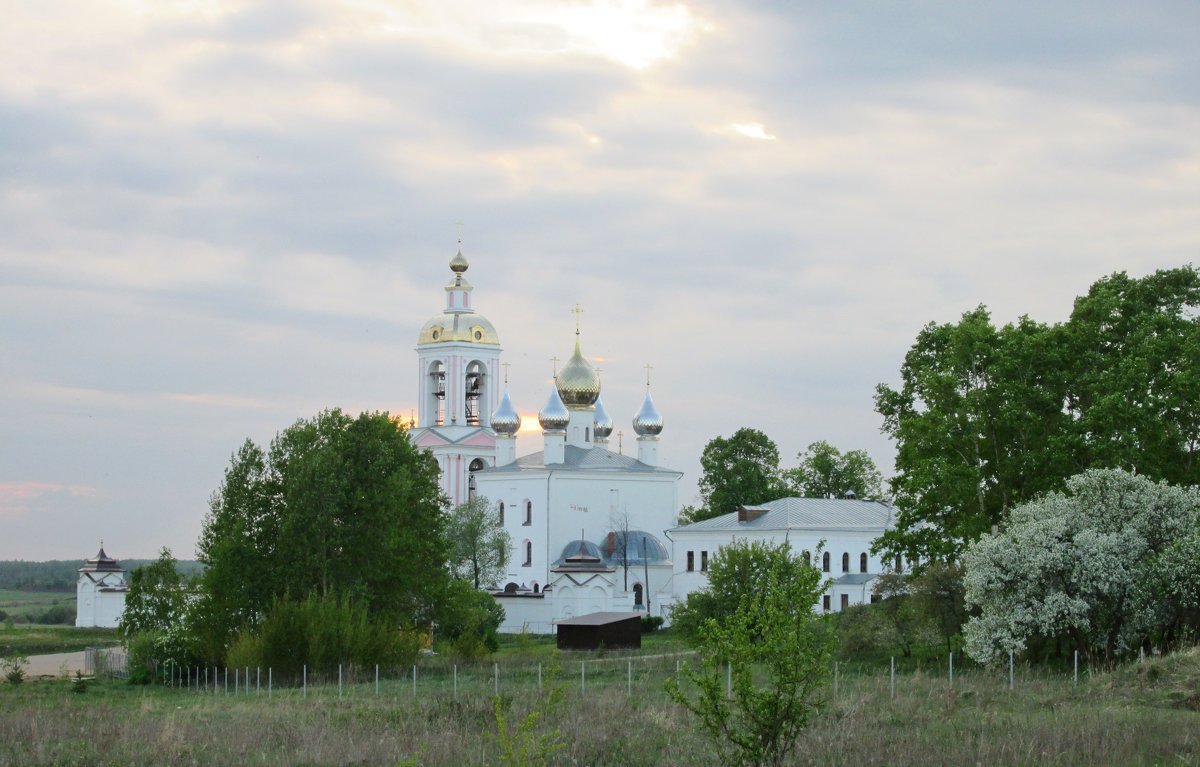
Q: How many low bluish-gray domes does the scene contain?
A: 2